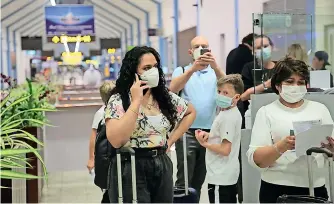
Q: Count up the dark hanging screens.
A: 2